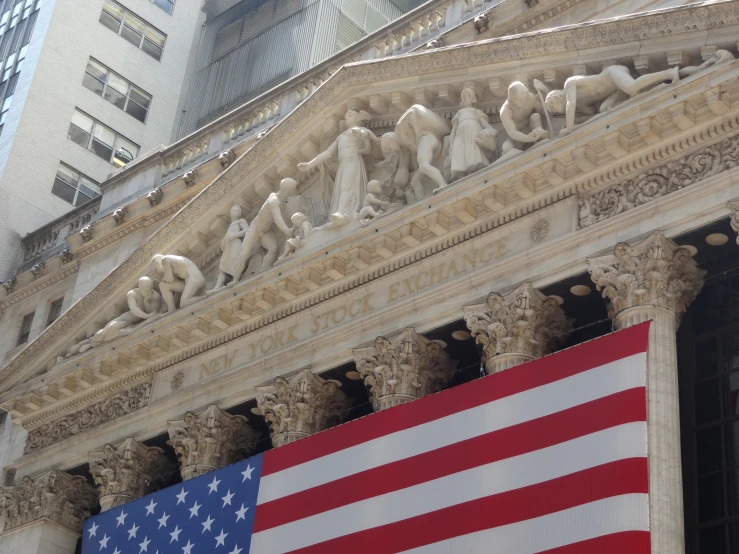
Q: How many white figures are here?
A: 11